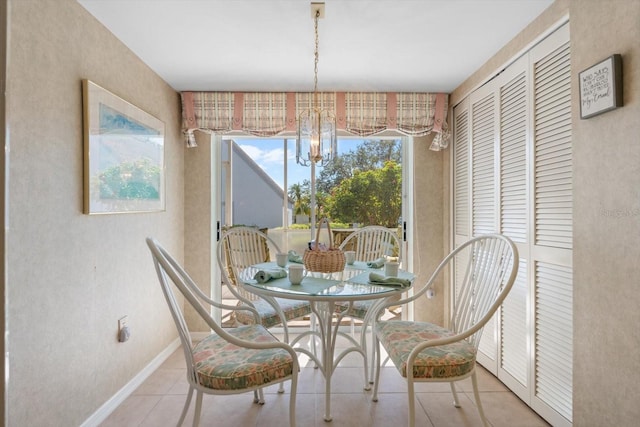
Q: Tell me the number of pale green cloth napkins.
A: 4